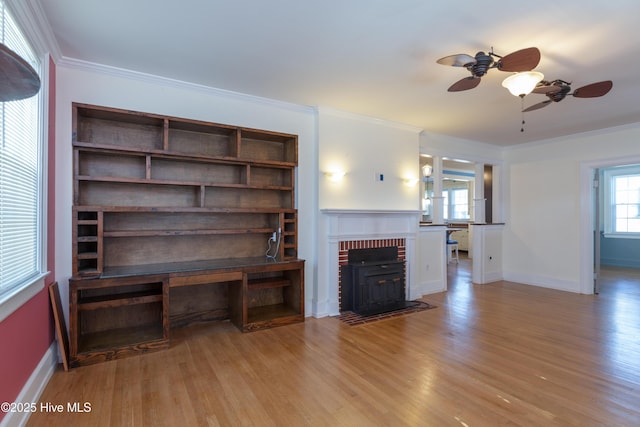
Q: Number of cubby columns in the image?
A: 2